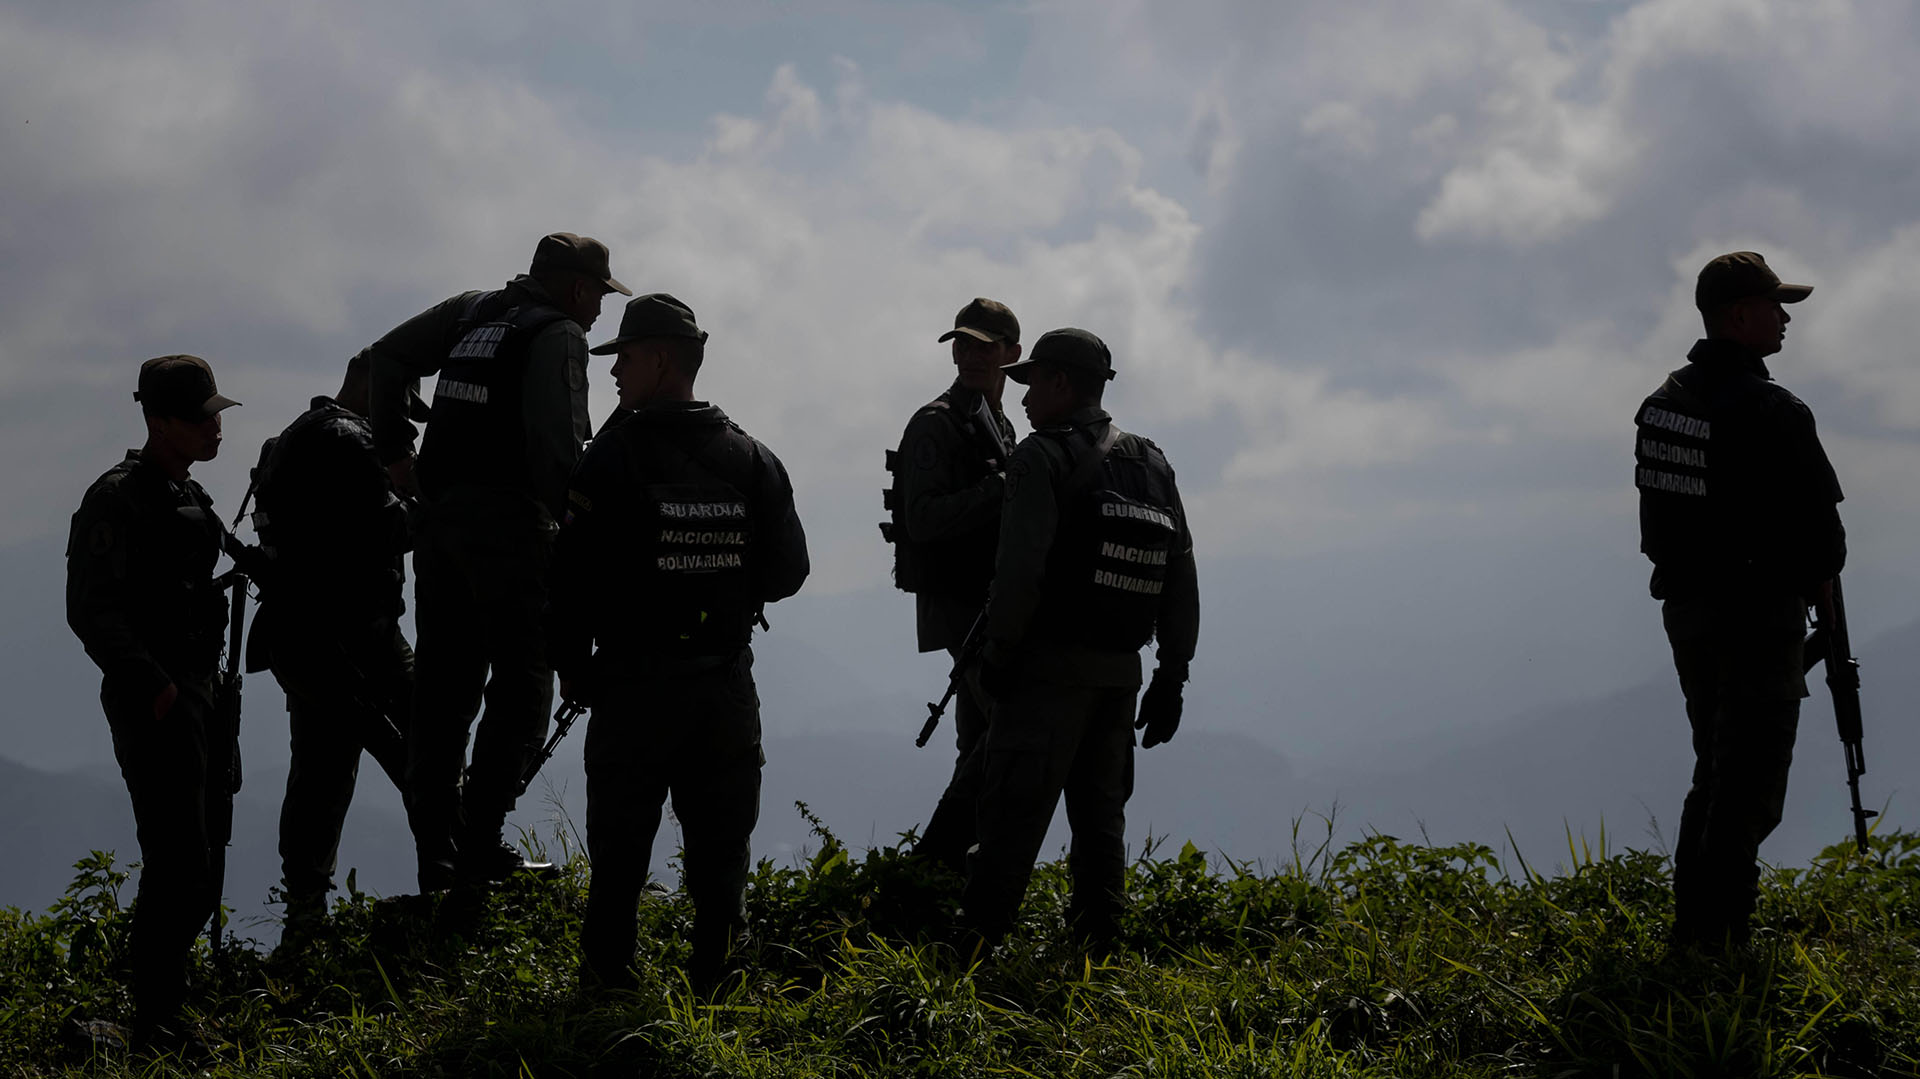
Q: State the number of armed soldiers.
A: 7